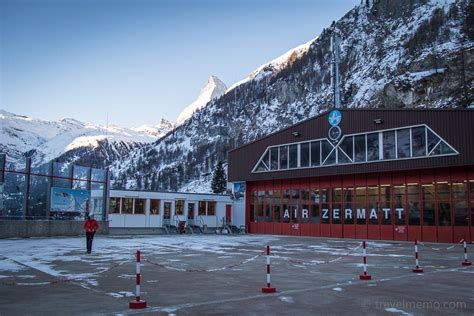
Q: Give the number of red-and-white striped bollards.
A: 5